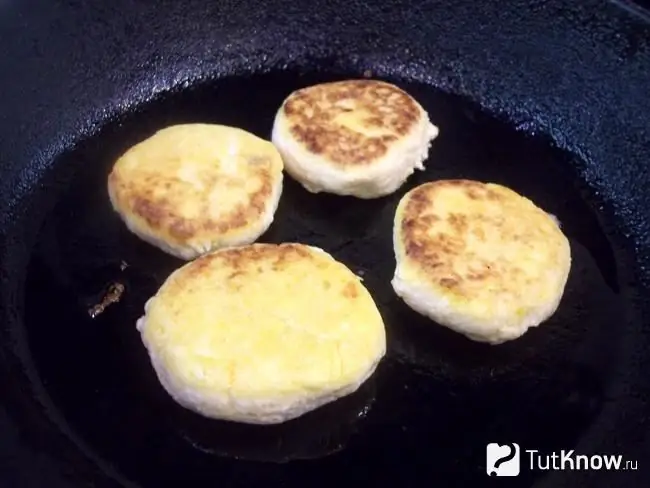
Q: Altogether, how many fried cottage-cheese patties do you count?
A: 4